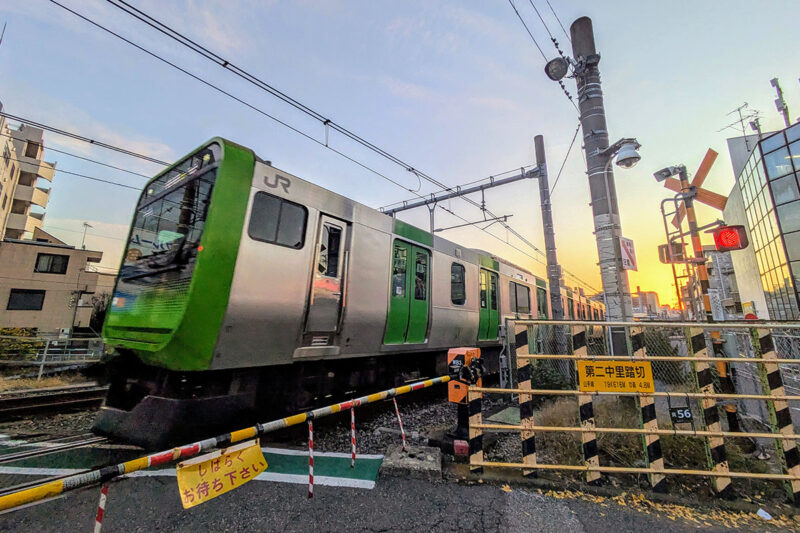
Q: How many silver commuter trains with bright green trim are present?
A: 1